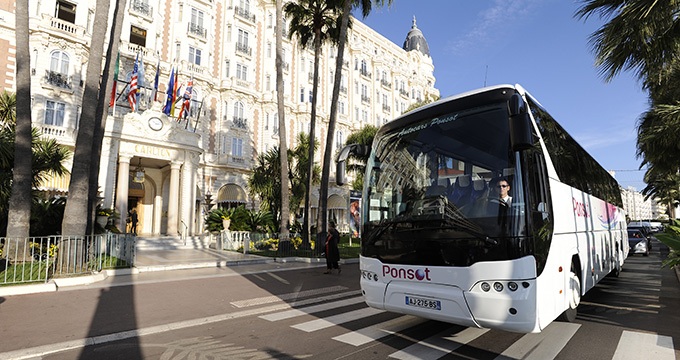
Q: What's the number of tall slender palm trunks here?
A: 6